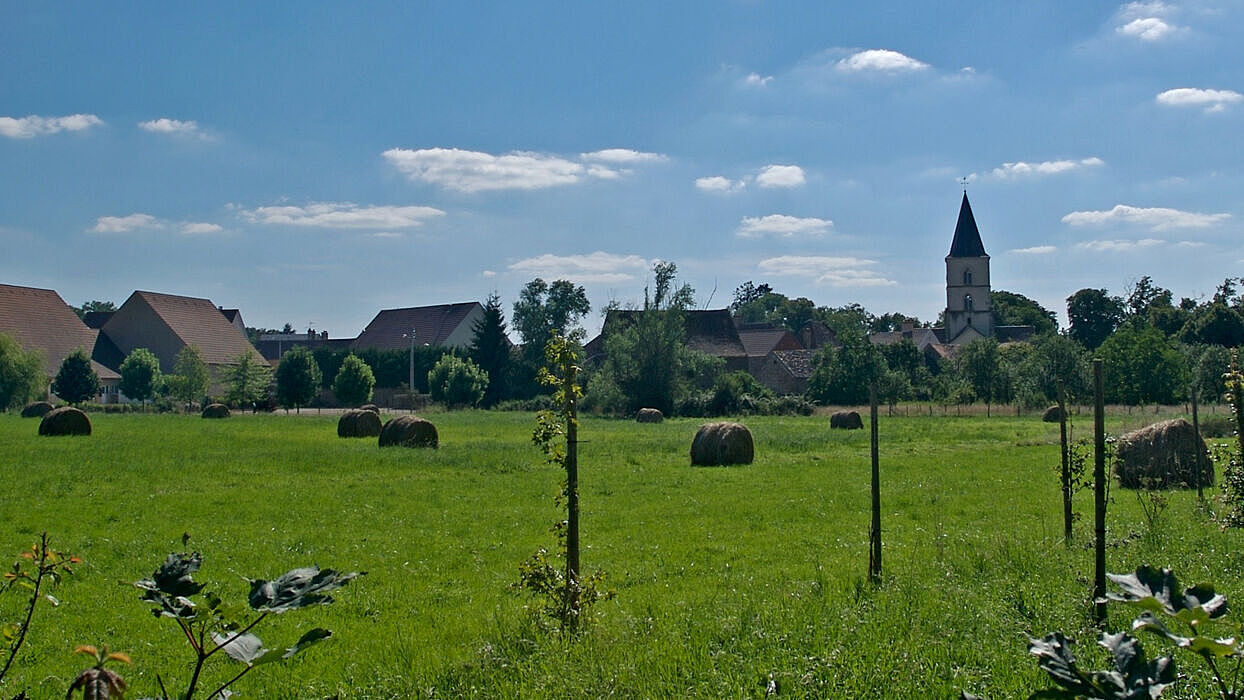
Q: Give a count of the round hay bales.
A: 11